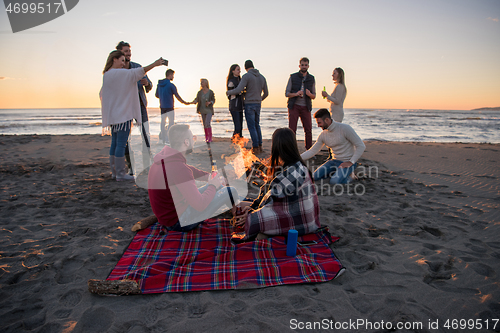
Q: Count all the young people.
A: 11